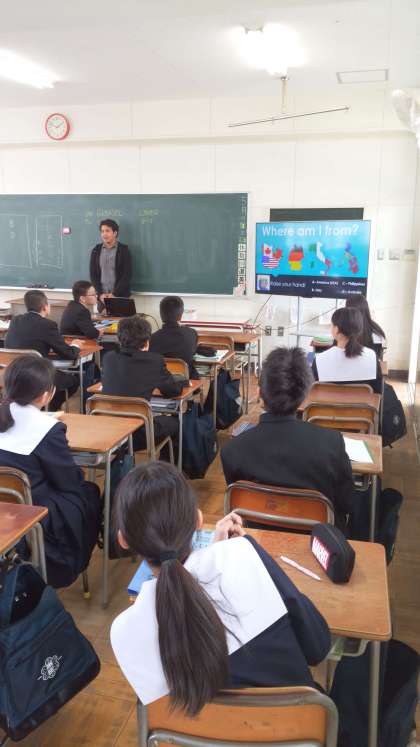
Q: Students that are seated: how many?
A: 9